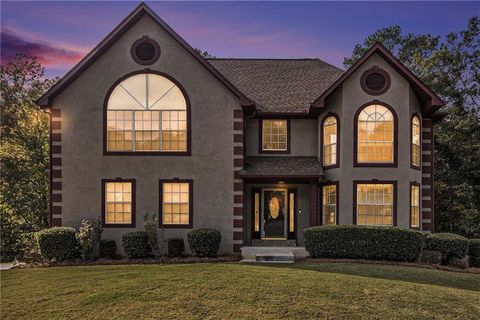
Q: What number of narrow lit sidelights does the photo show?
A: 2